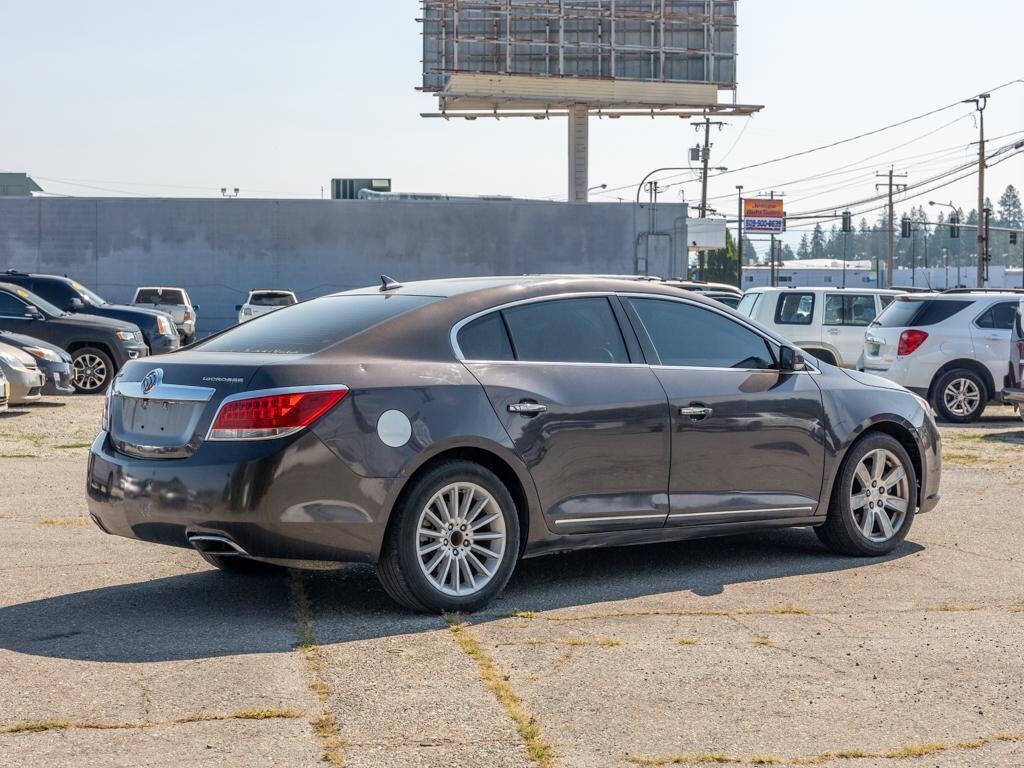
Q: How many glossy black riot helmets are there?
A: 0